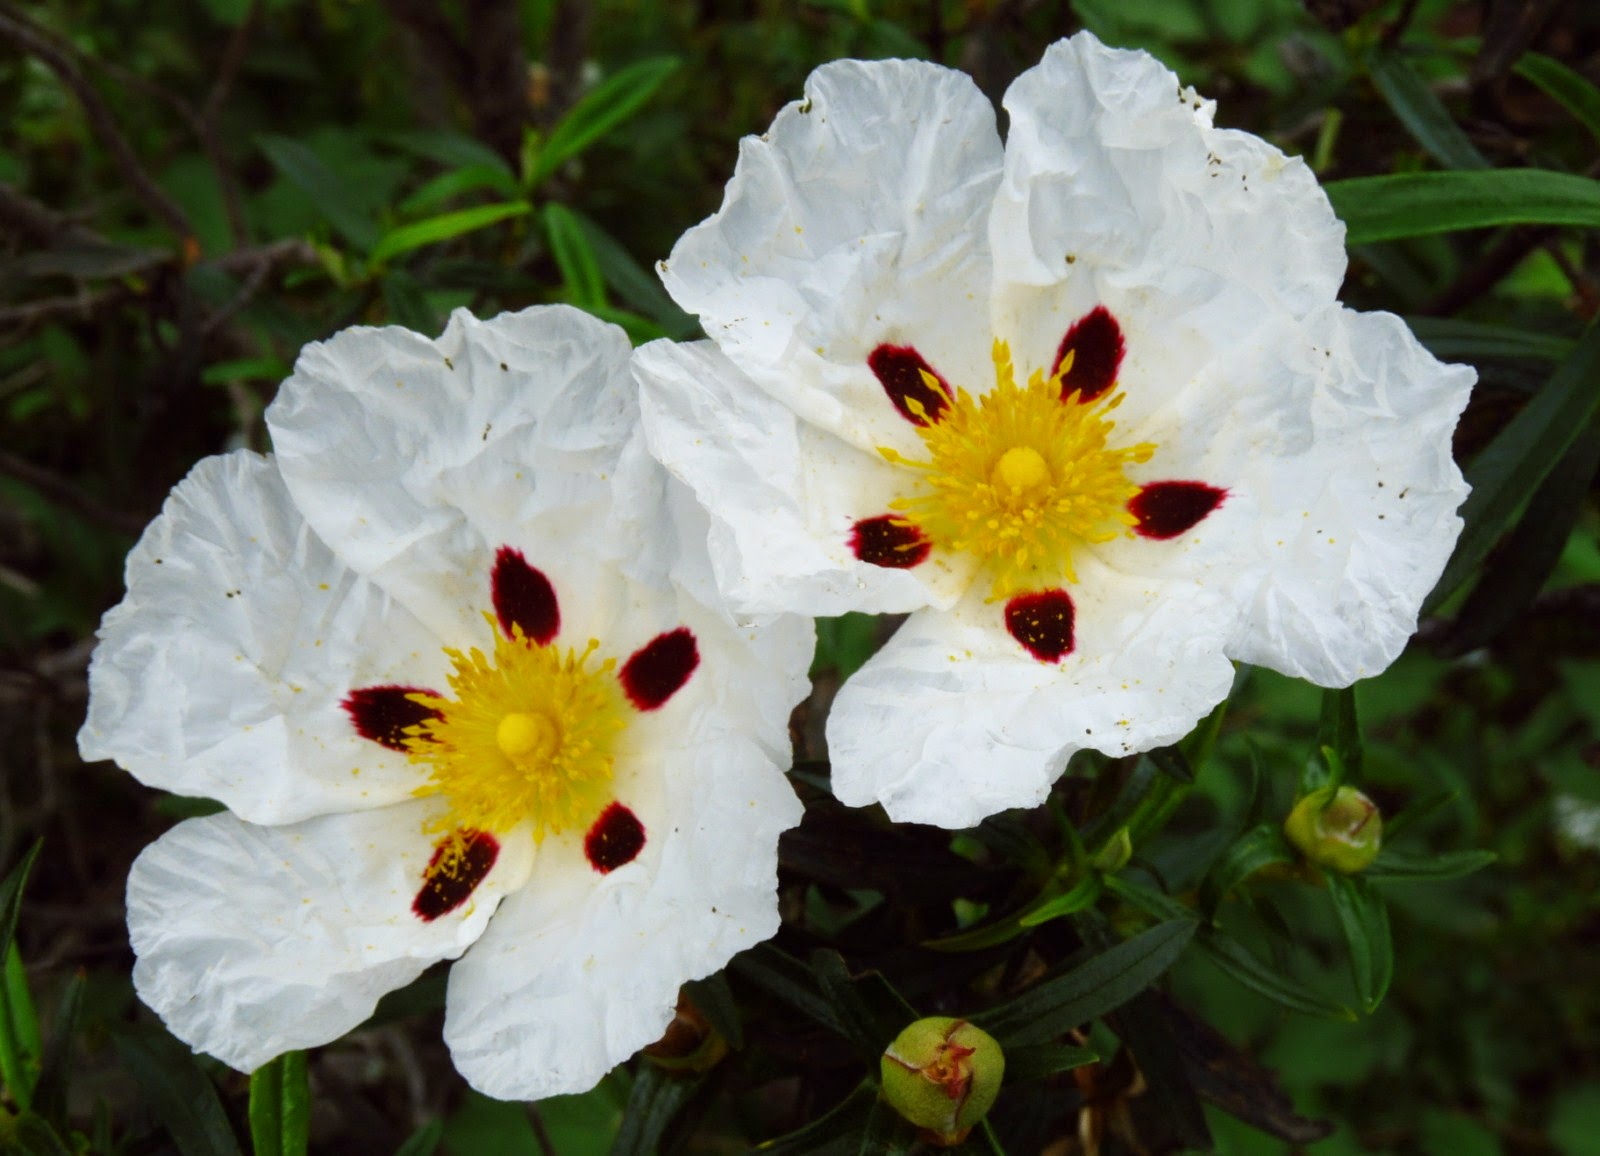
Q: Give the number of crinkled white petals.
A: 10